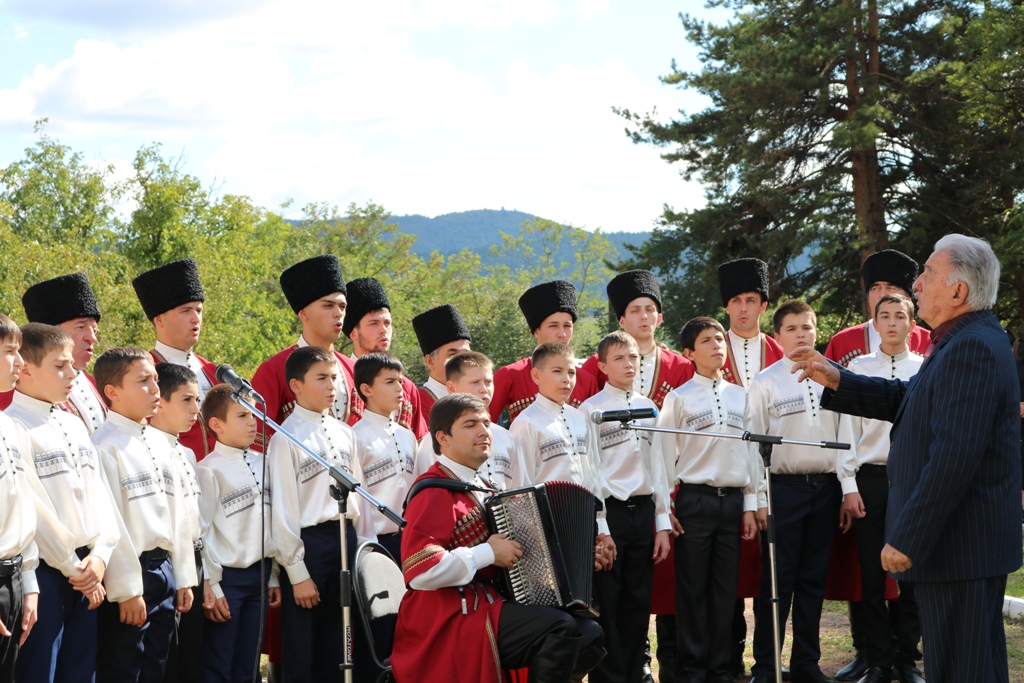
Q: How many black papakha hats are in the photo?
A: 9